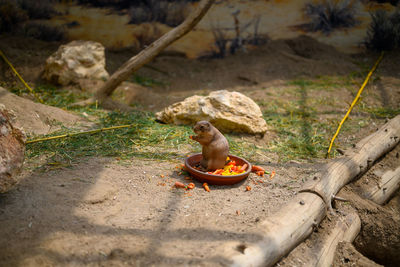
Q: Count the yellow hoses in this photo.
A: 3